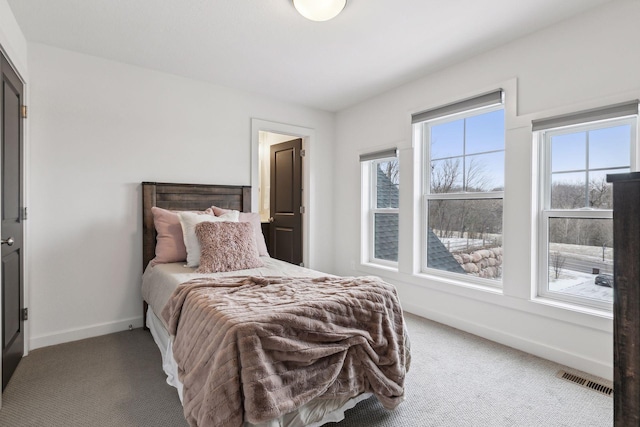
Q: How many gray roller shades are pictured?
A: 3